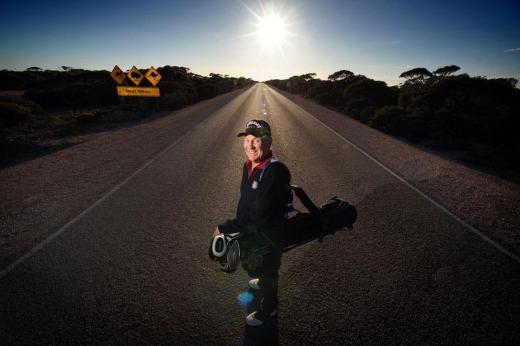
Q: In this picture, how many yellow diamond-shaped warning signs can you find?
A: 3